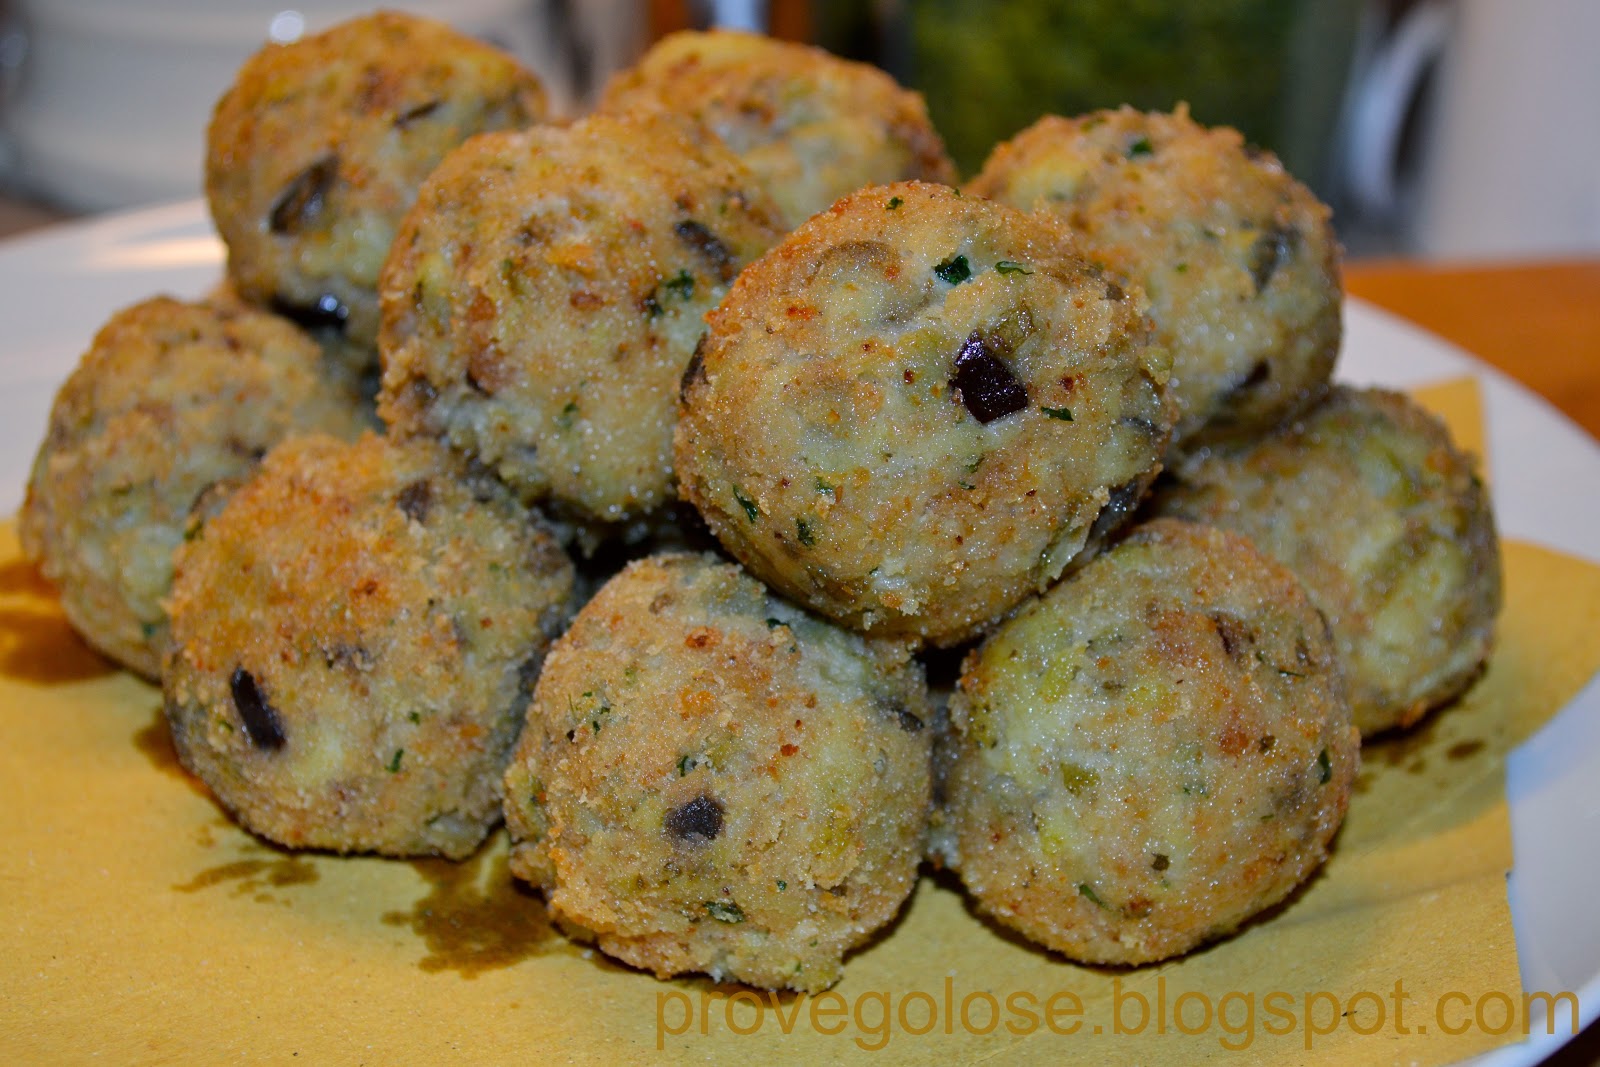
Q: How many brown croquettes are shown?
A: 10